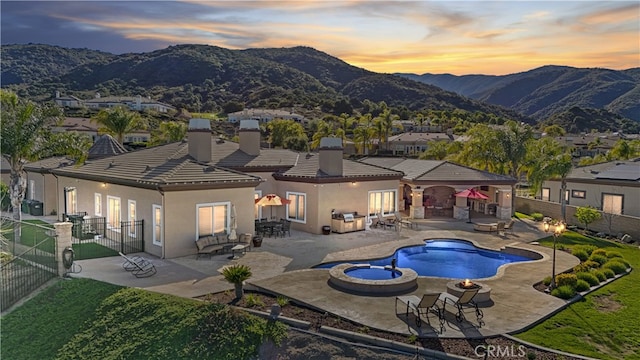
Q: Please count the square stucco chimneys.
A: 3